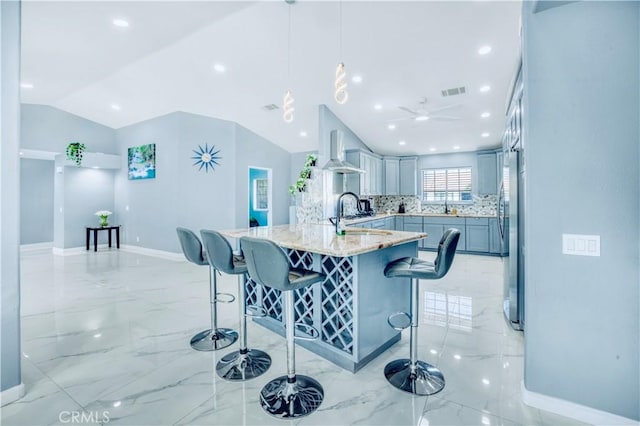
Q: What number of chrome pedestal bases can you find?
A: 4